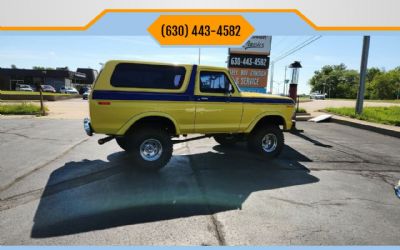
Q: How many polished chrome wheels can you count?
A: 2